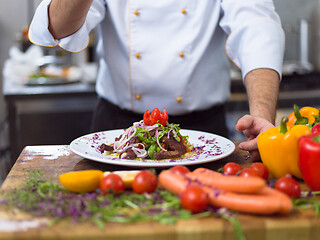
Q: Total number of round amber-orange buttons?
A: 6